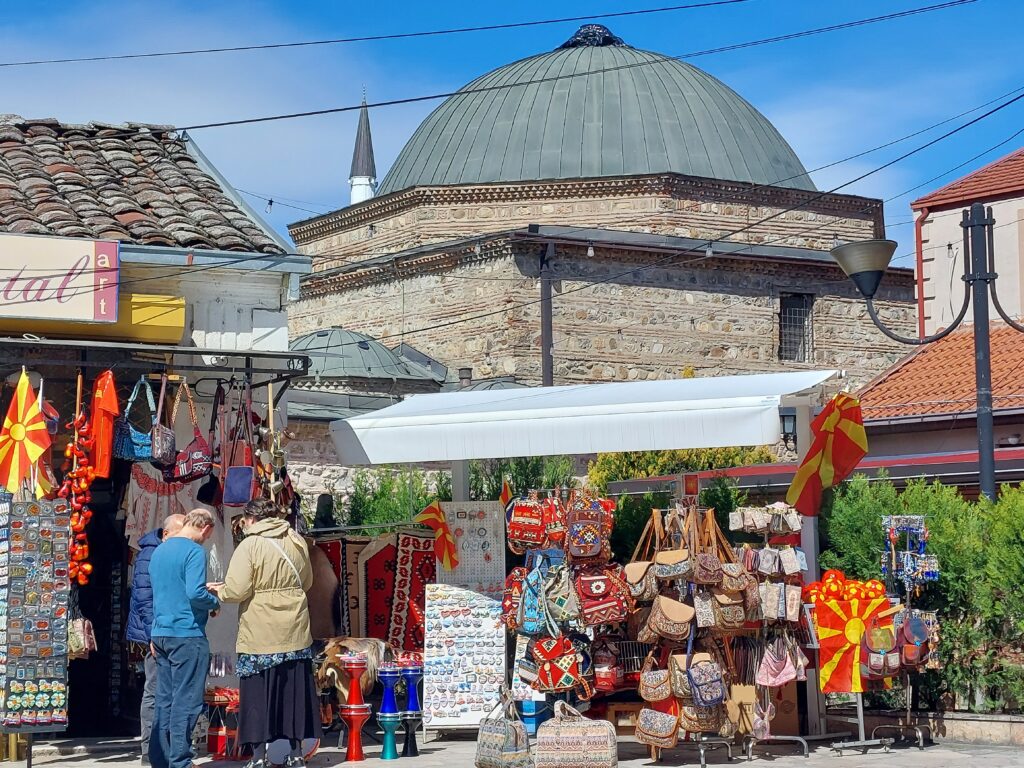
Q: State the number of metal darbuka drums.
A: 6